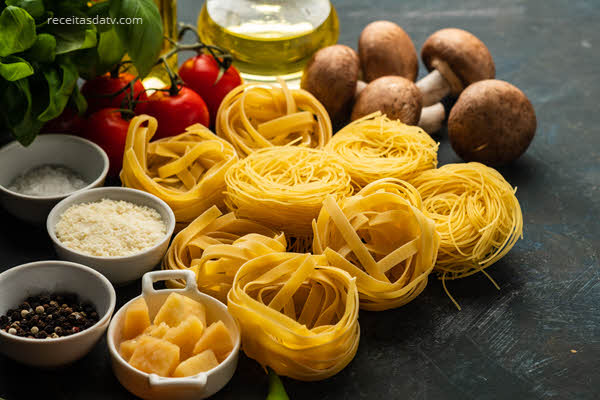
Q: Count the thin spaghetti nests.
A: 3